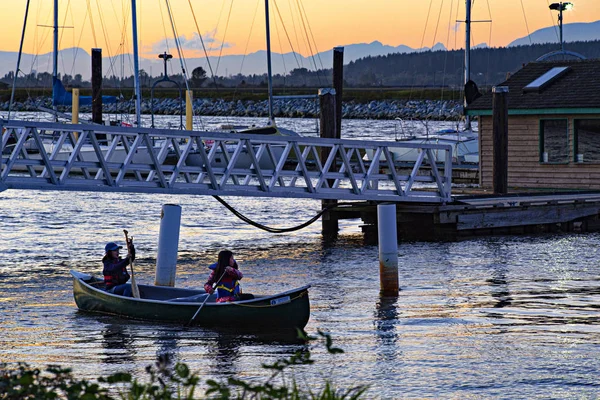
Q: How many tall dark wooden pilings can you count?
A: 4